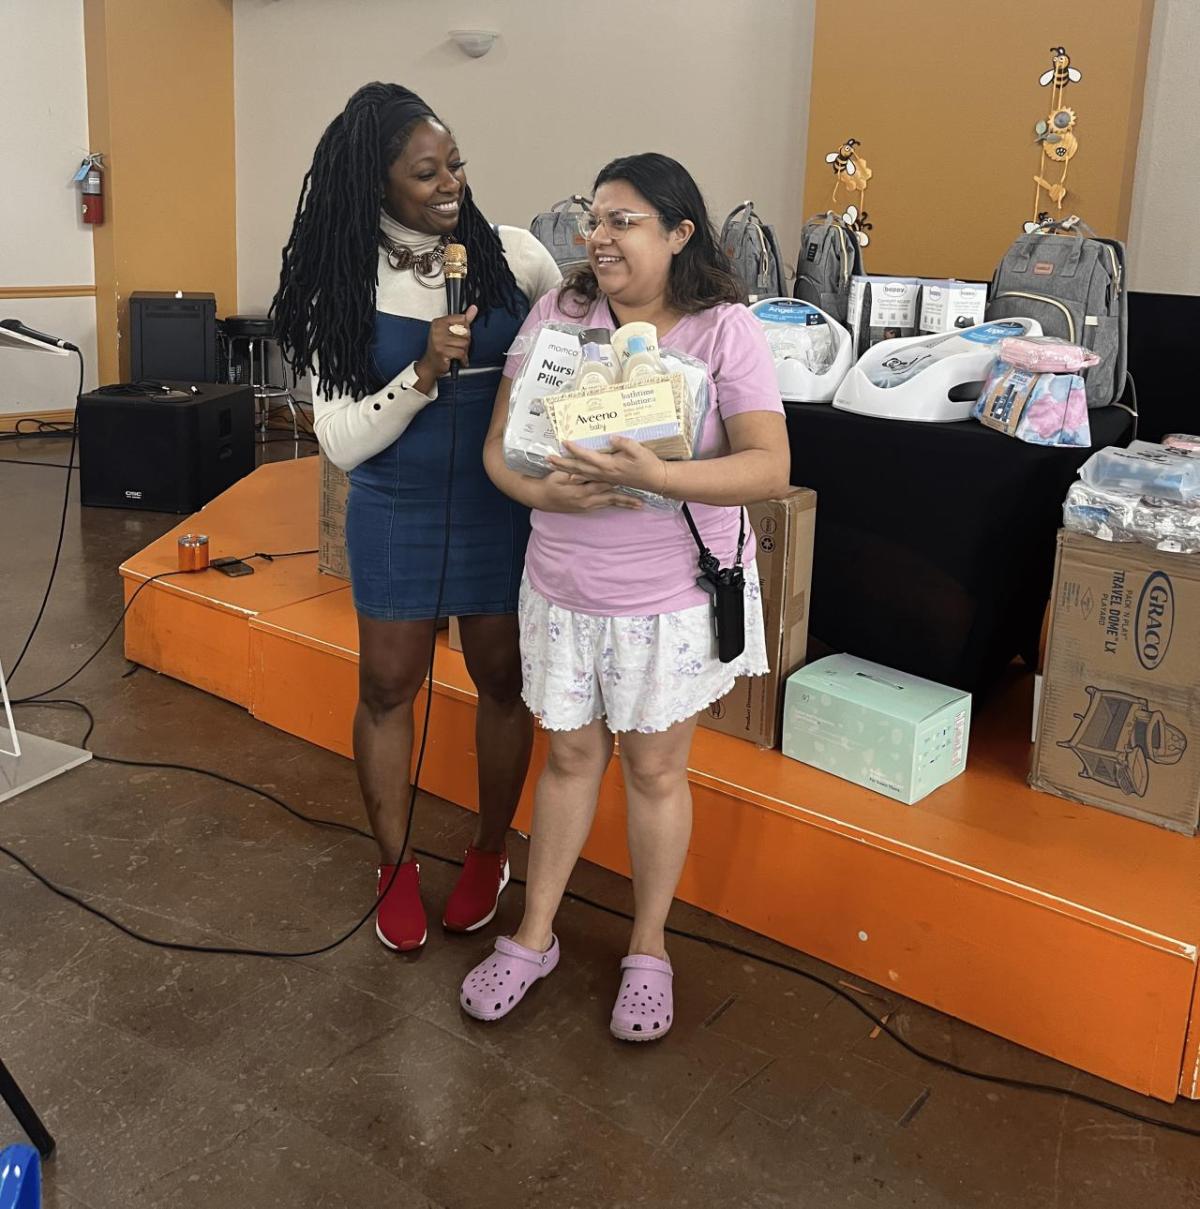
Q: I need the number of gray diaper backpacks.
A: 4